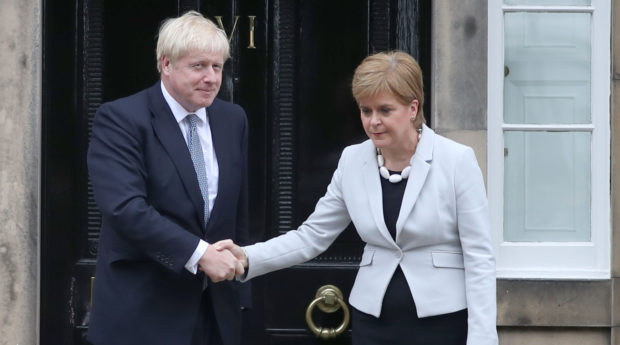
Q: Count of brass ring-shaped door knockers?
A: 1